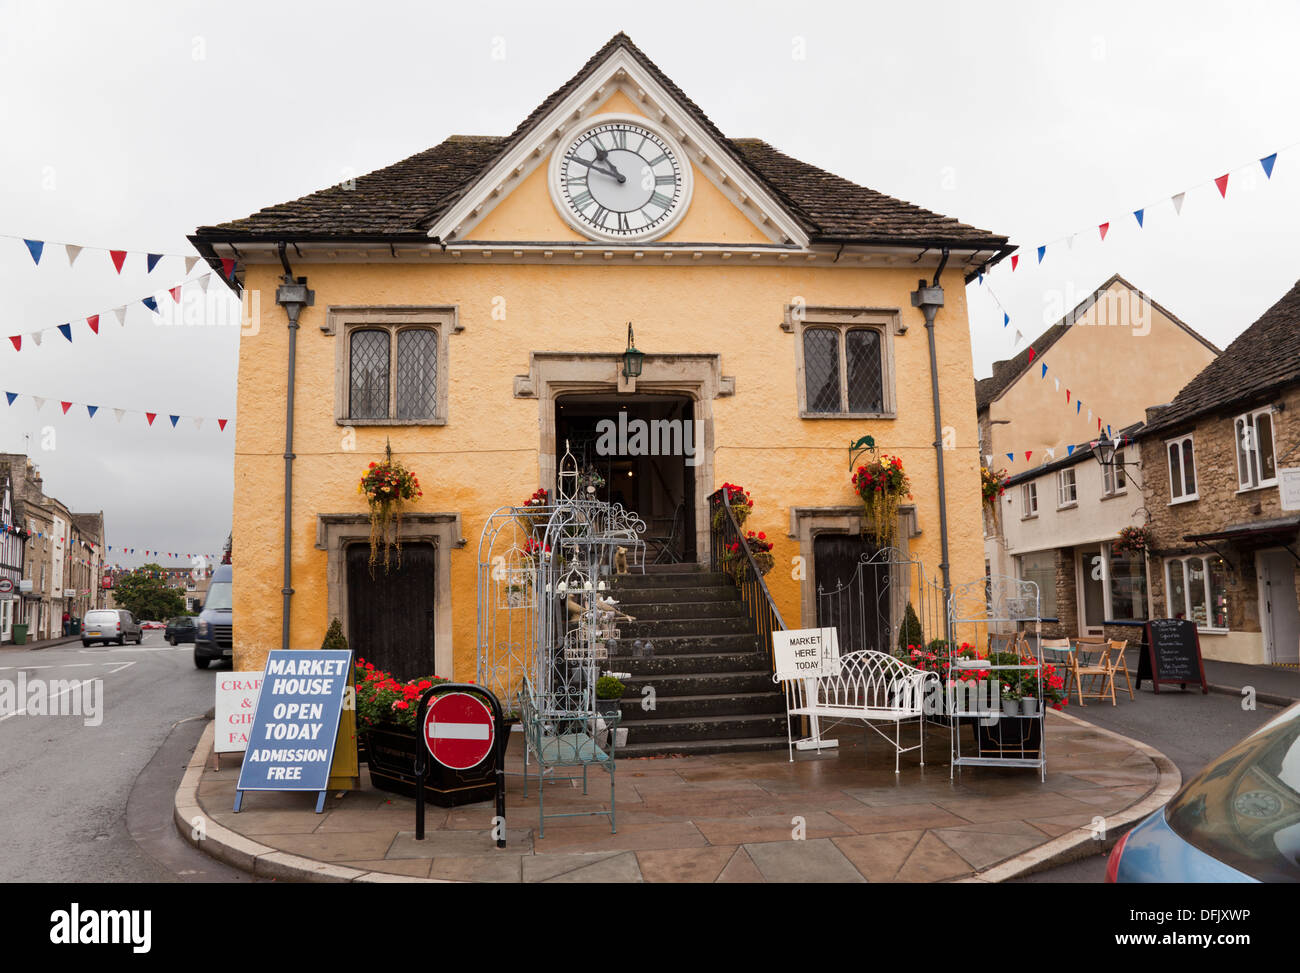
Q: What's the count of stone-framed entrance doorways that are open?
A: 1